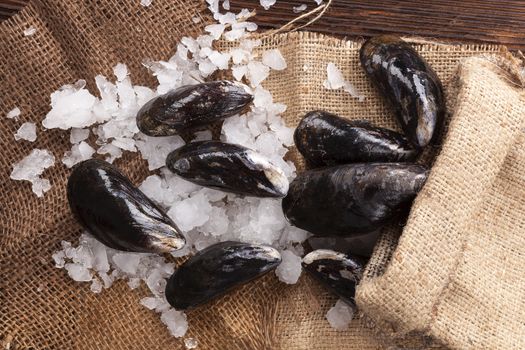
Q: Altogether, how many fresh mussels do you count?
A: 8